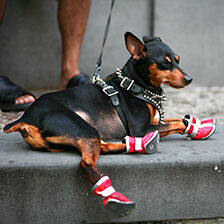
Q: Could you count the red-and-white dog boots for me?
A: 4